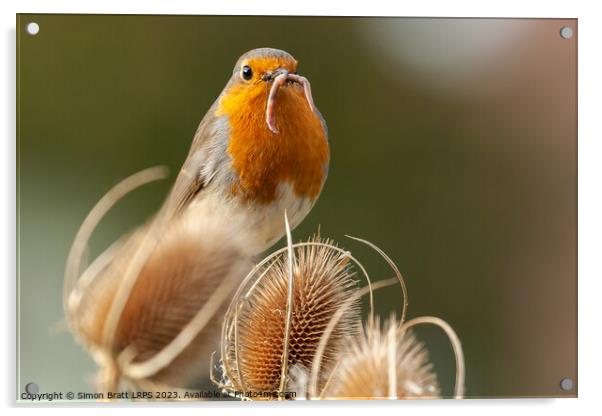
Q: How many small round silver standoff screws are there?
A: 4